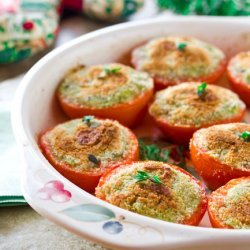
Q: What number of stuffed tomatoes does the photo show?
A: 8